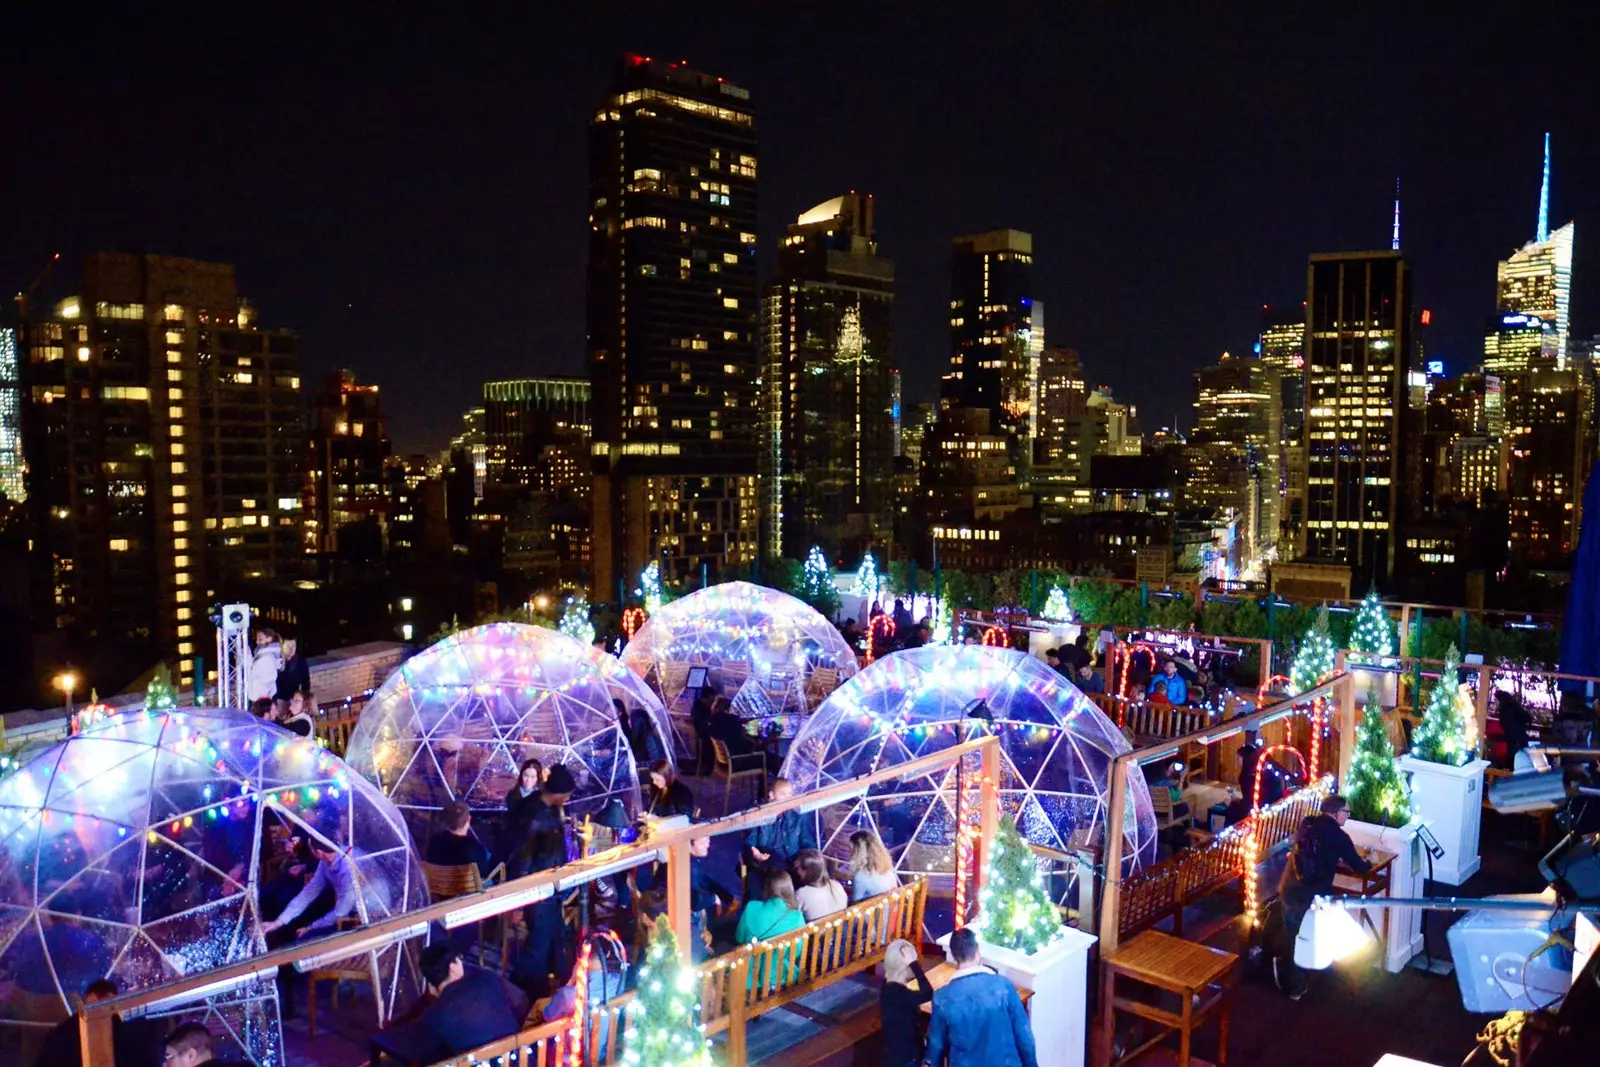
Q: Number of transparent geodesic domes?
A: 4